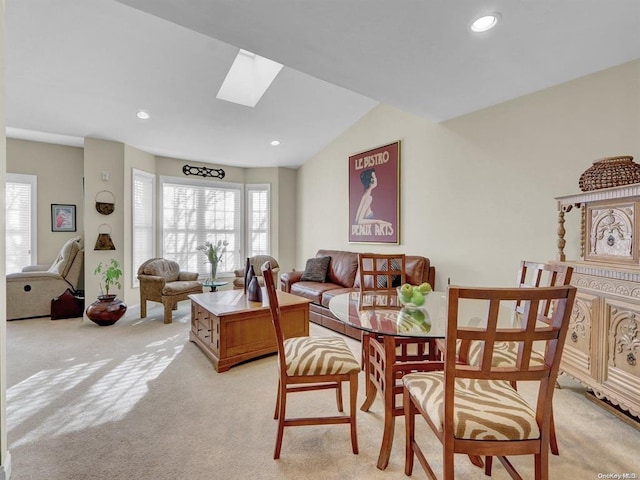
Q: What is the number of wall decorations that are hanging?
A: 5